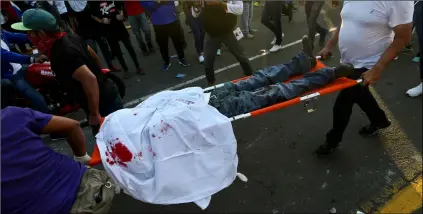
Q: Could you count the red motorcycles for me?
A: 1